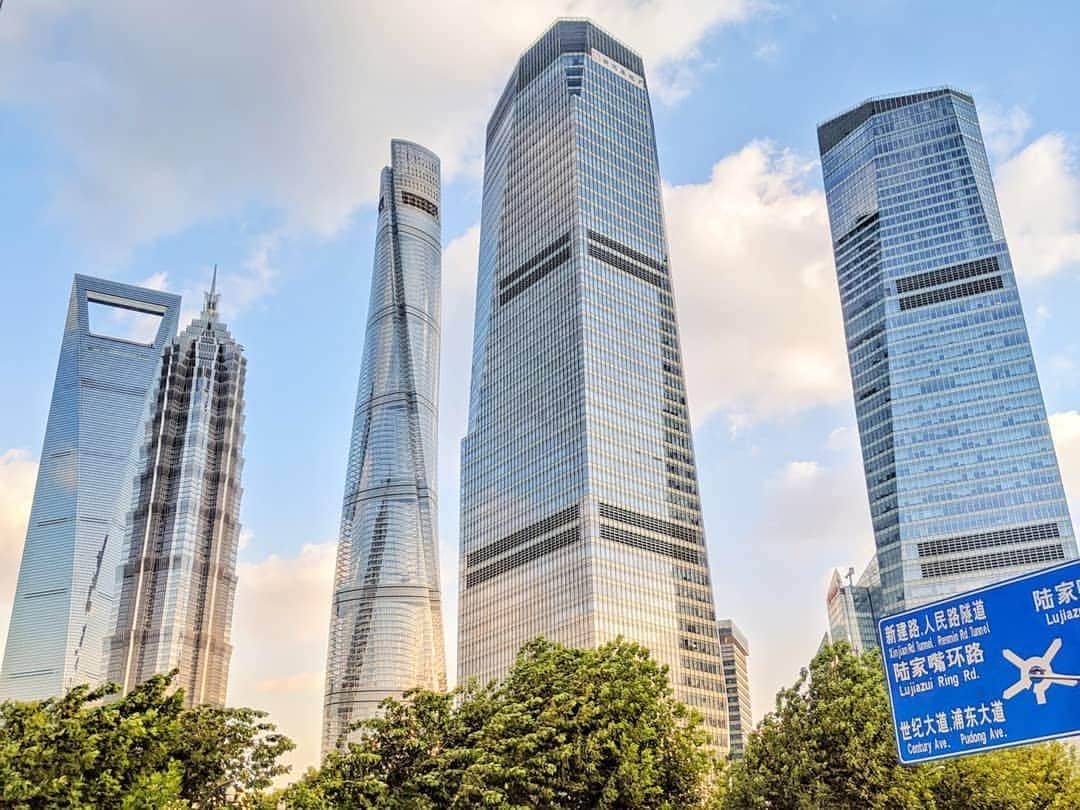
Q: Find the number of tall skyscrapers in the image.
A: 5